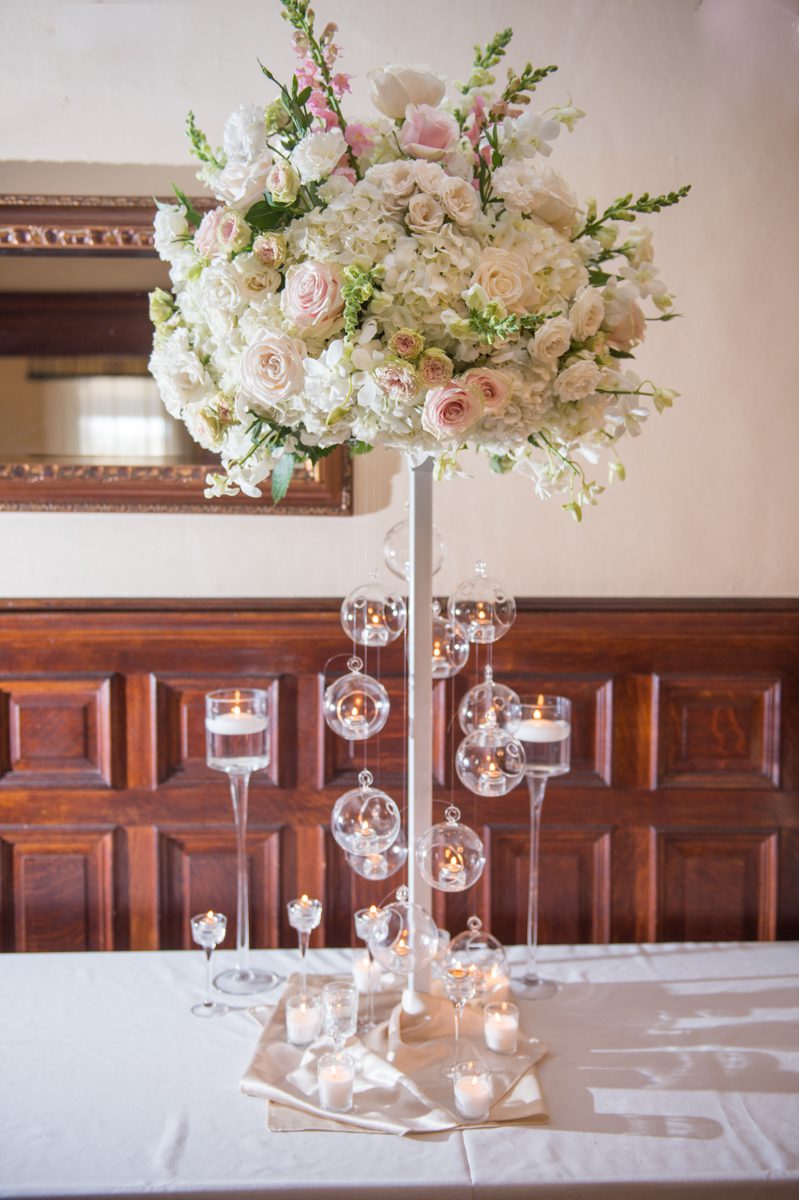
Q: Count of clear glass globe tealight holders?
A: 12